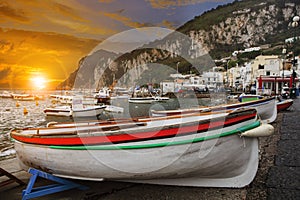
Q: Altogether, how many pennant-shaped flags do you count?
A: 0